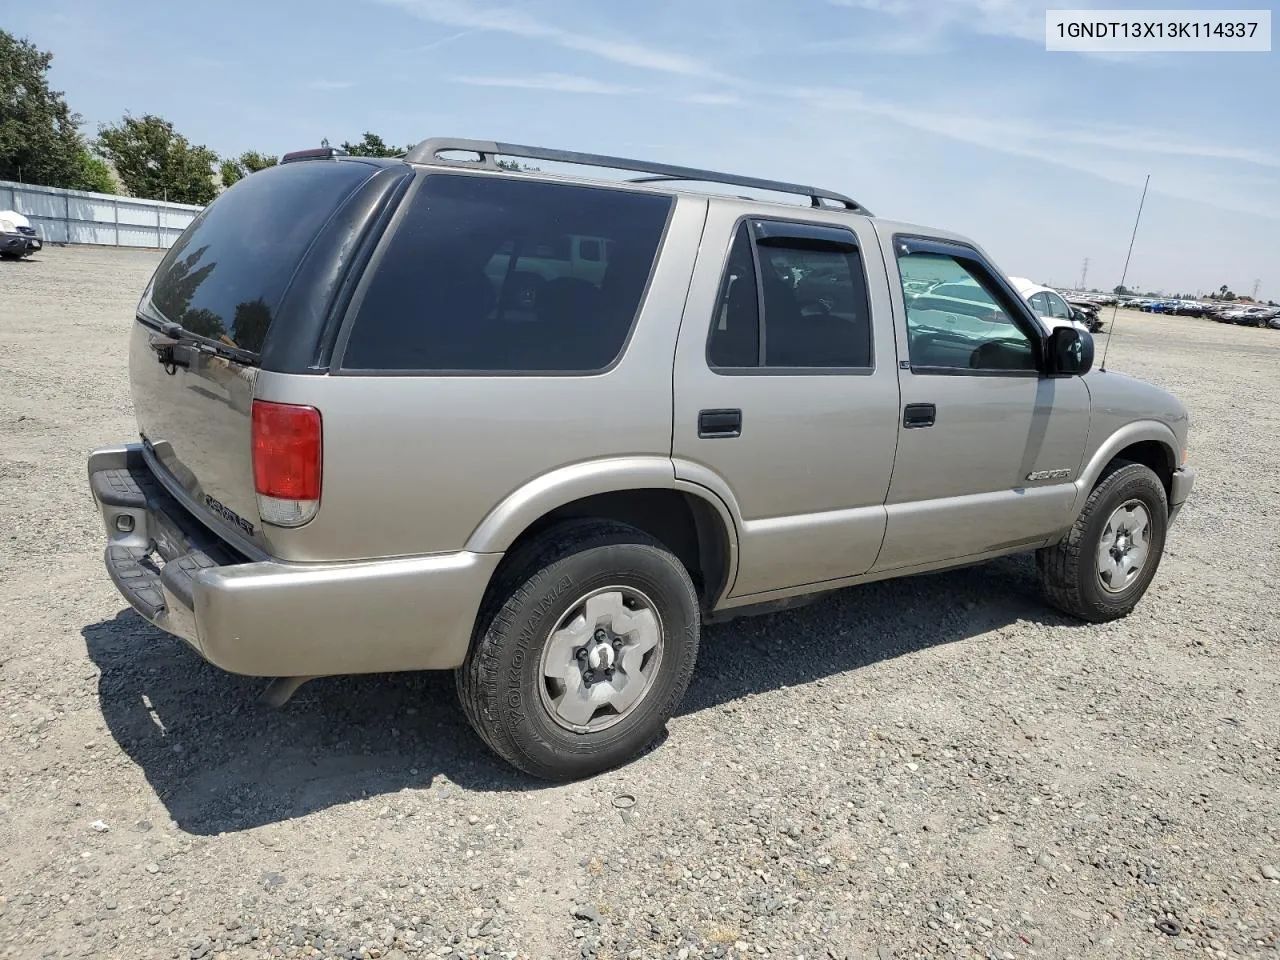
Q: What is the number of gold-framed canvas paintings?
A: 0